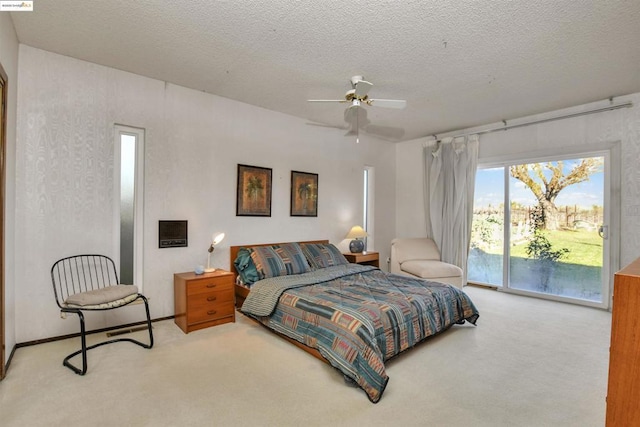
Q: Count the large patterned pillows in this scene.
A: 2